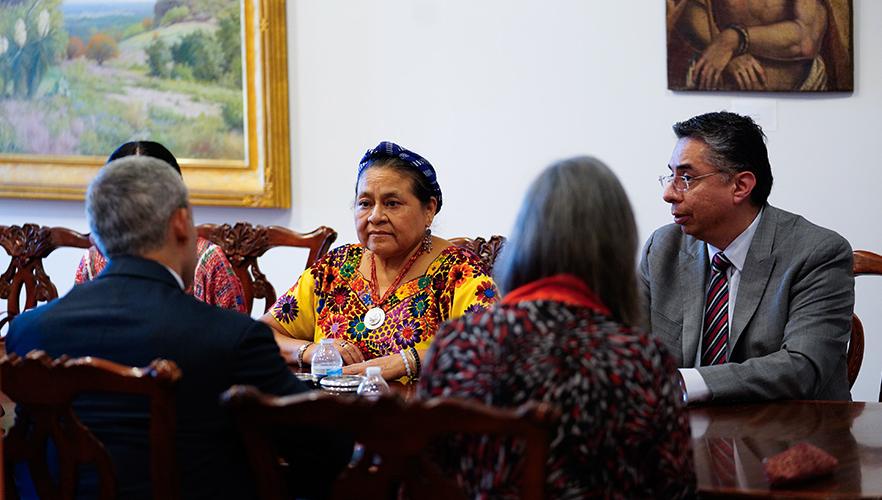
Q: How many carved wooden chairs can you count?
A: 6